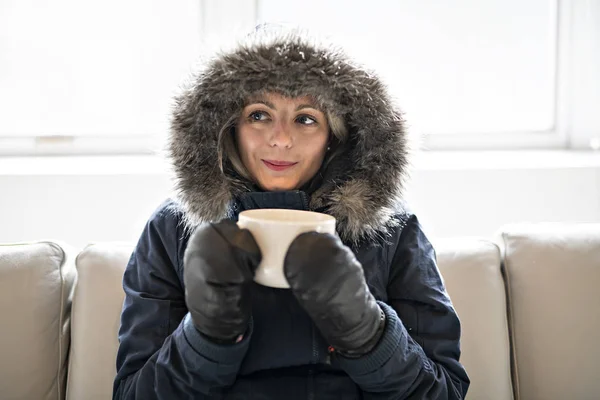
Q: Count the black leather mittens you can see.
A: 2